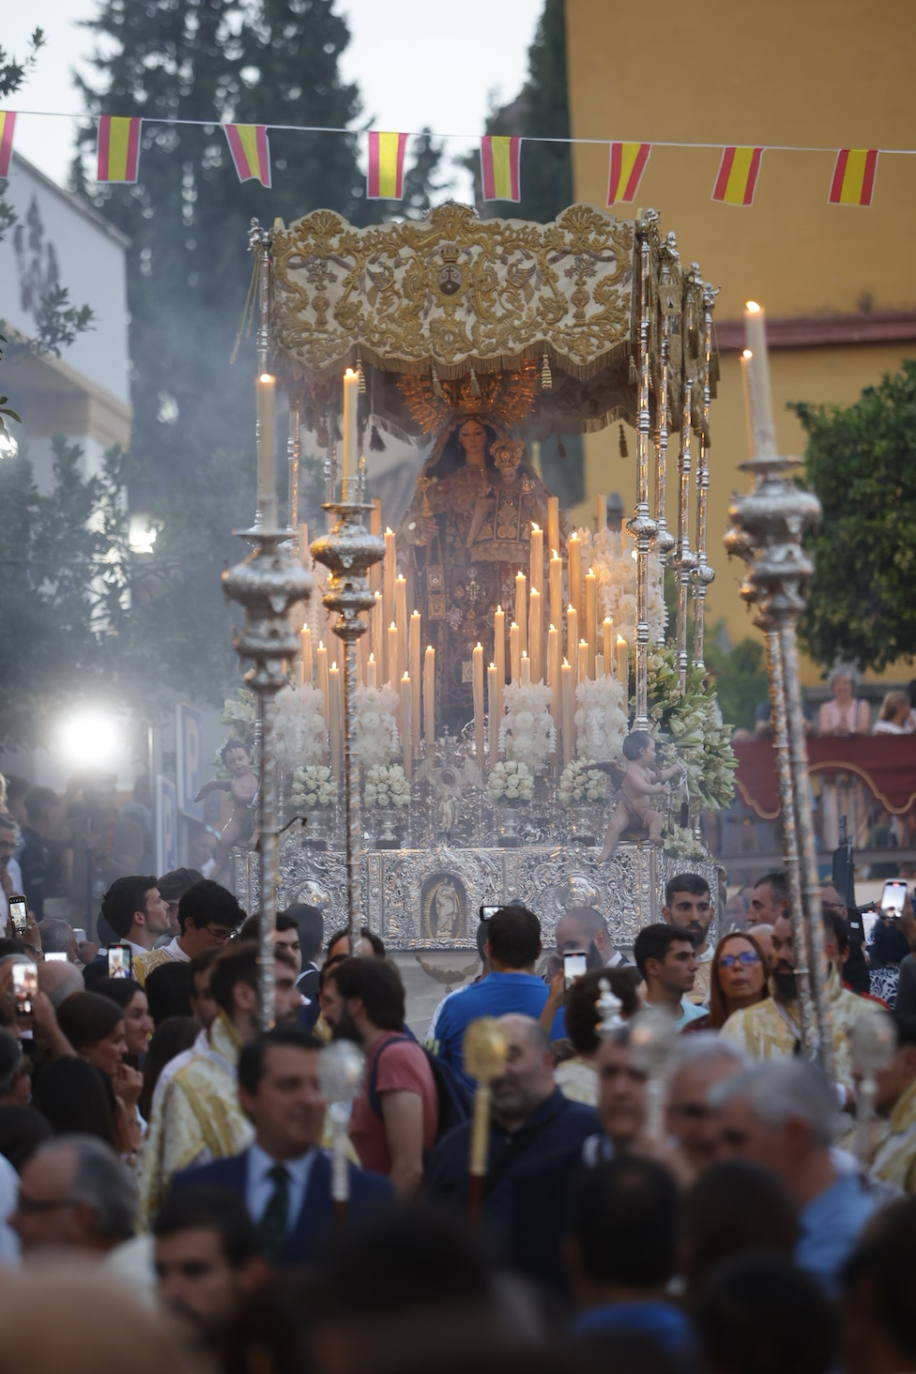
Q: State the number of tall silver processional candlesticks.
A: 4